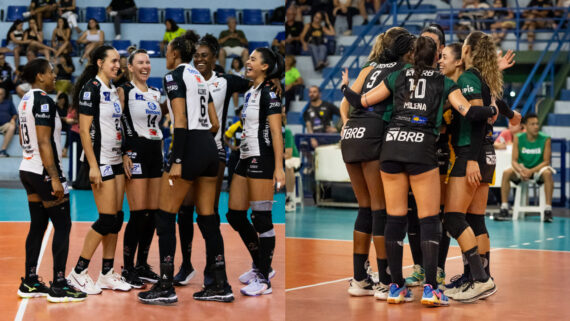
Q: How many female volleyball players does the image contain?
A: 12